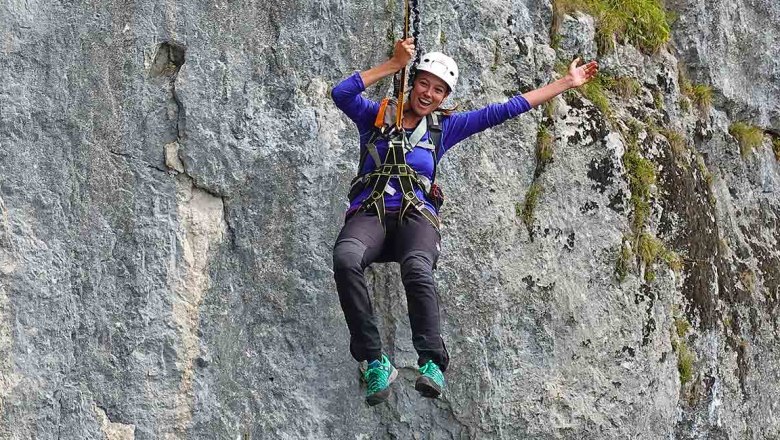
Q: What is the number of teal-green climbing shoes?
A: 2